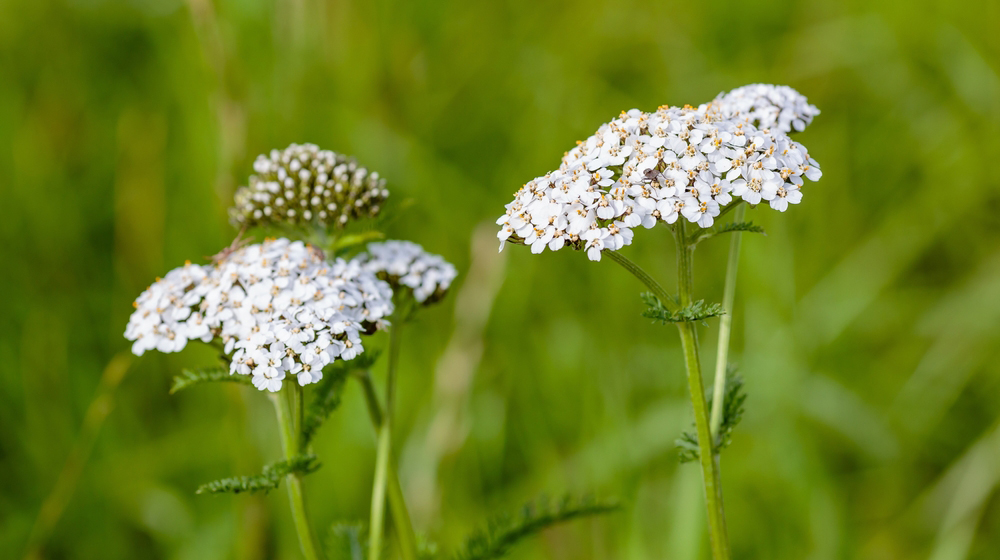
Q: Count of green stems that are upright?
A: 5